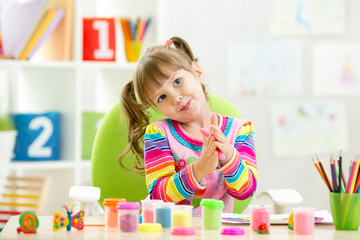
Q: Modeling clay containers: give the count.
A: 8